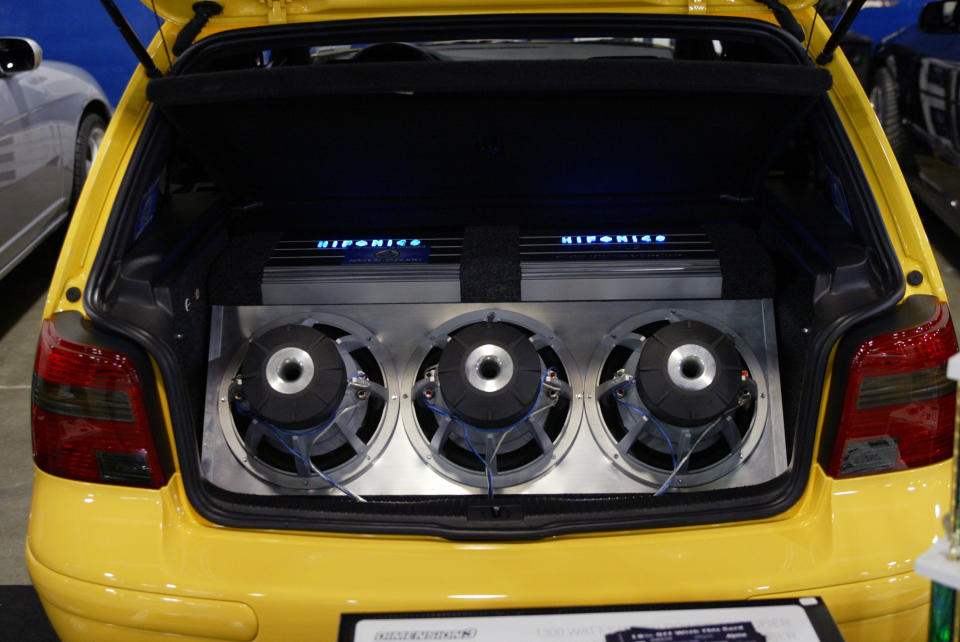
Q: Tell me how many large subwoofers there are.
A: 3